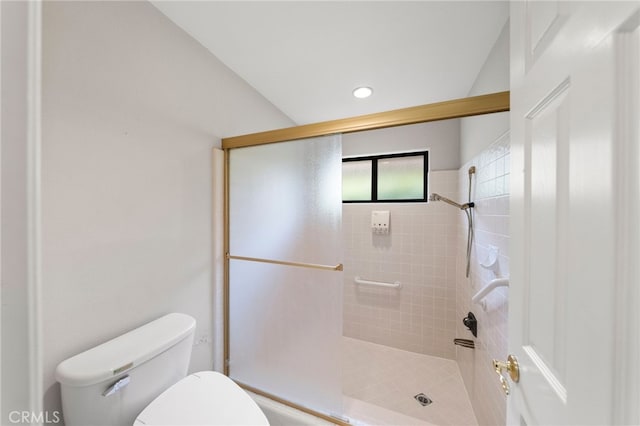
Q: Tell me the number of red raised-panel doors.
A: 0